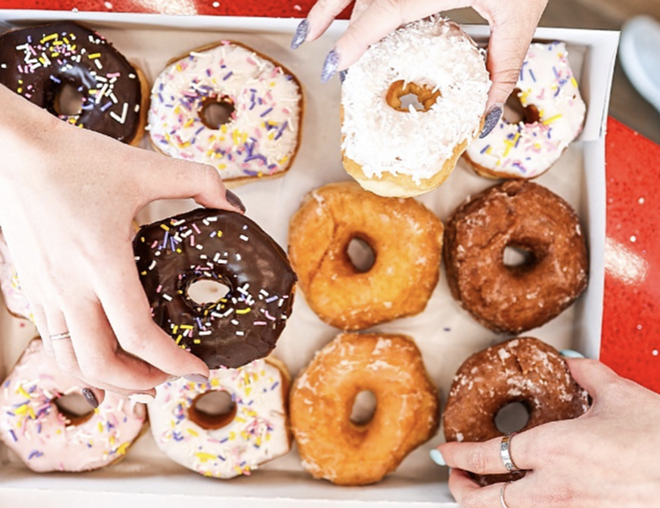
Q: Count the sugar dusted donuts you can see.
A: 4